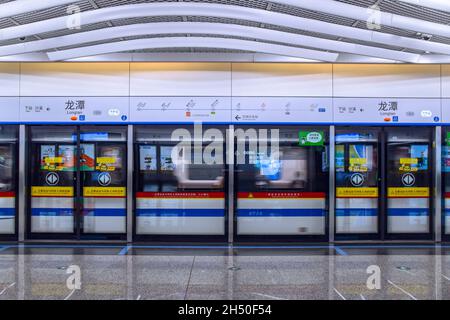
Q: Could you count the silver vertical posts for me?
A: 5